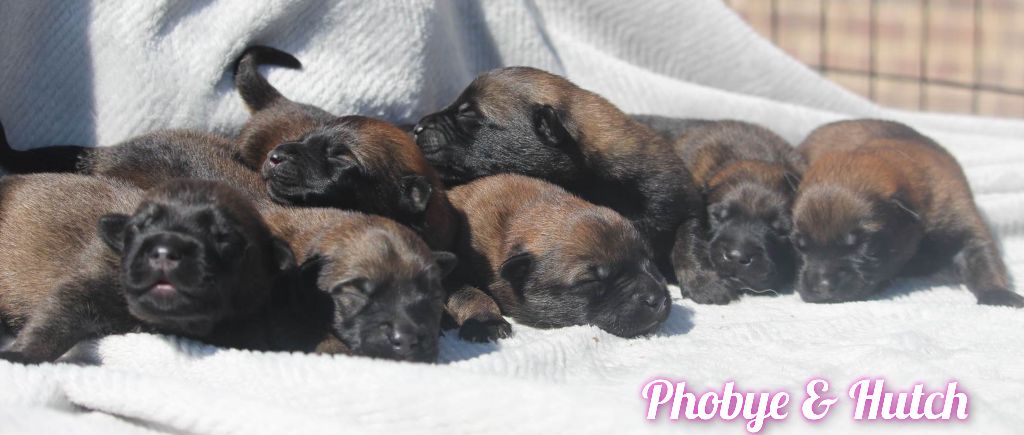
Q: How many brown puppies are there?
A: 7